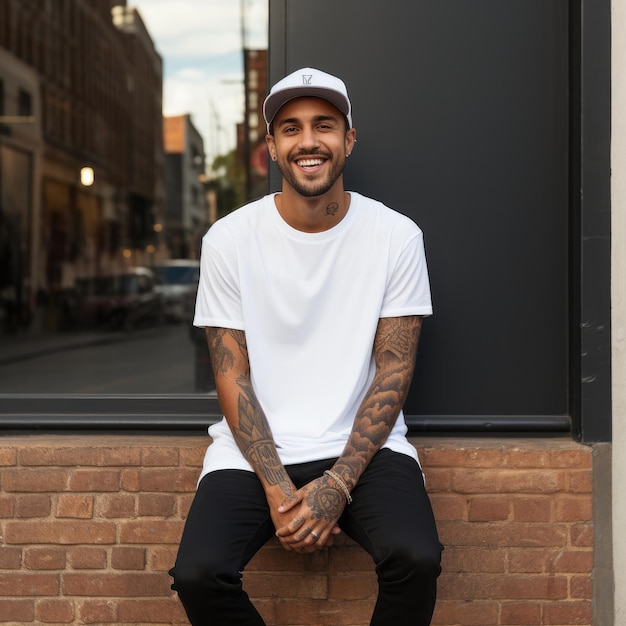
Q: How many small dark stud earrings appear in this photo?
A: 1